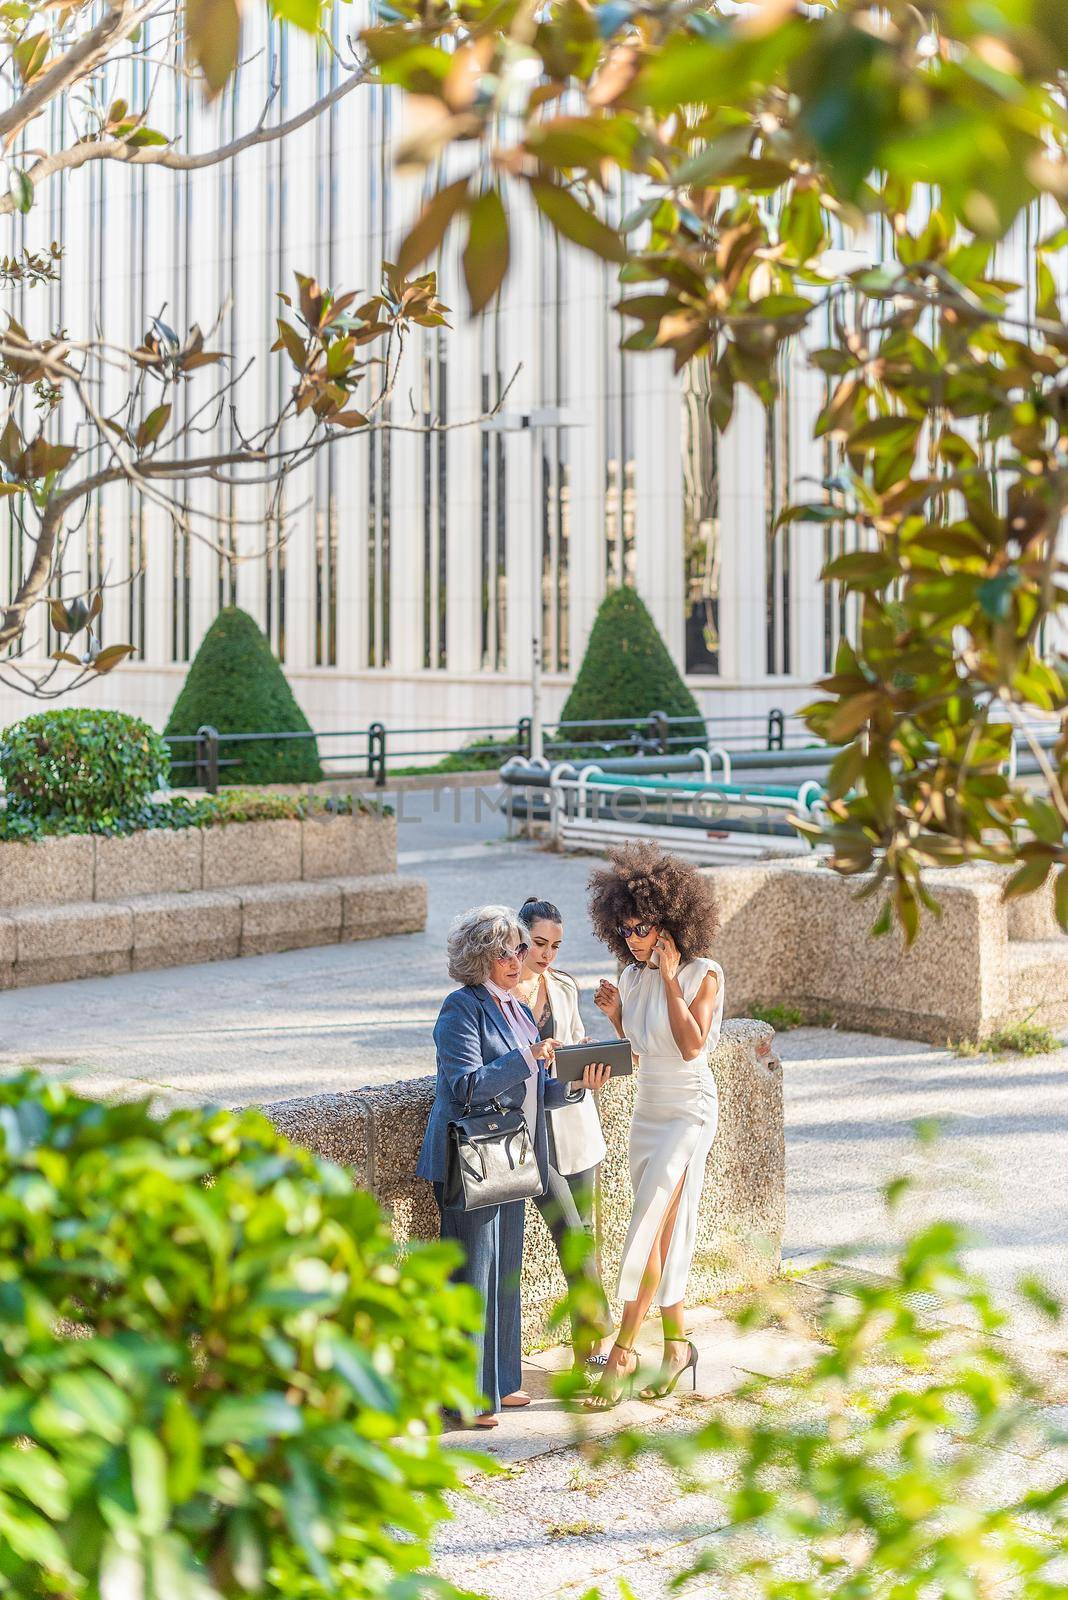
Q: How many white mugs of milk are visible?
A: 0